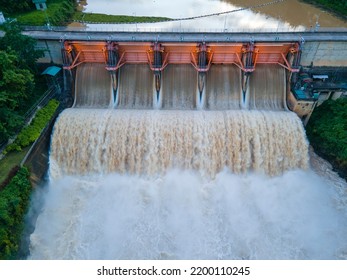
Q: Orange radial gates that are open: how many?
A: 5